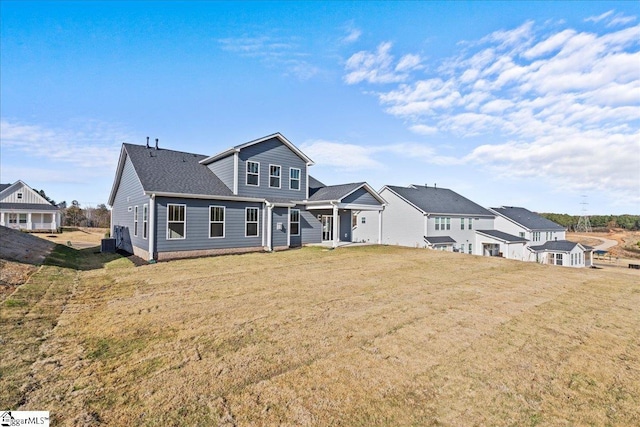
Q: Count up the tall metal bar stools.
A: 0